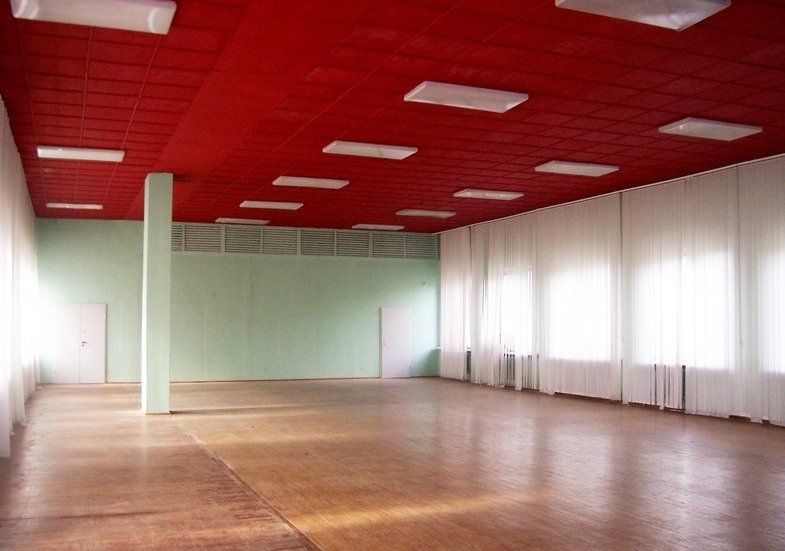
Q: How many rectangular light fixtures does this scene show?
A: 14